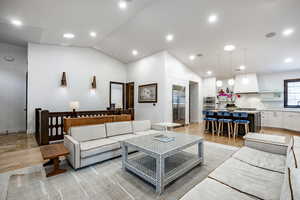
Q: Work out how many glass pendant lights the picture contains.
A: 3